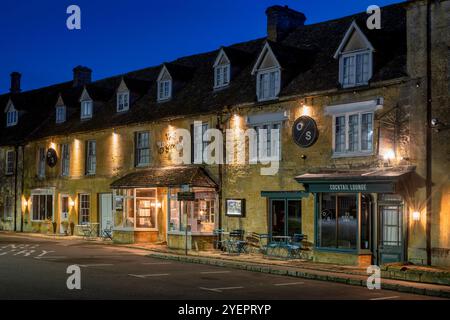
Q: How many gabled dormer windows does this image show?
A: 8